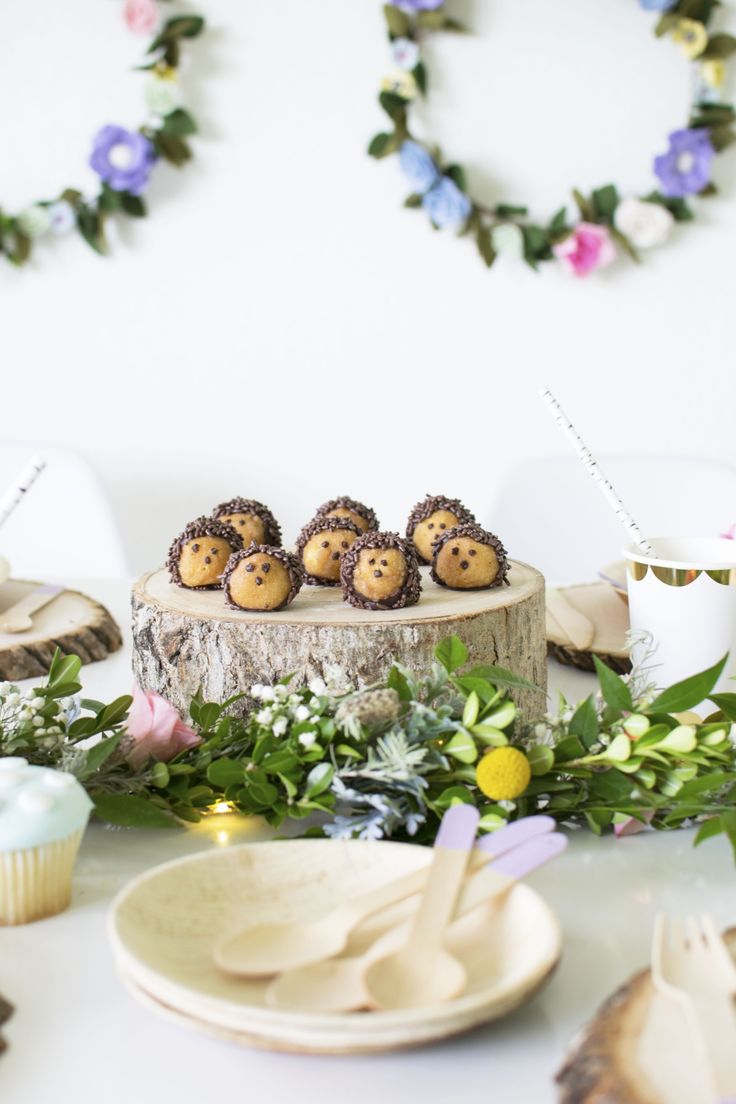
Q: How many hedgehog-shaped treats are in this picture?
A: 8